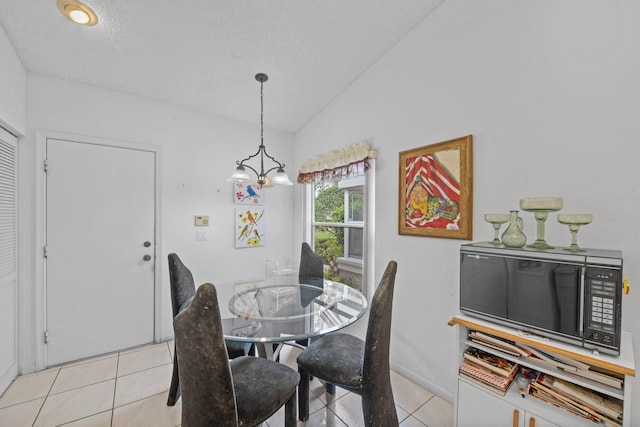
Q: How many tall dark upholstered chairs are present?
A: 4